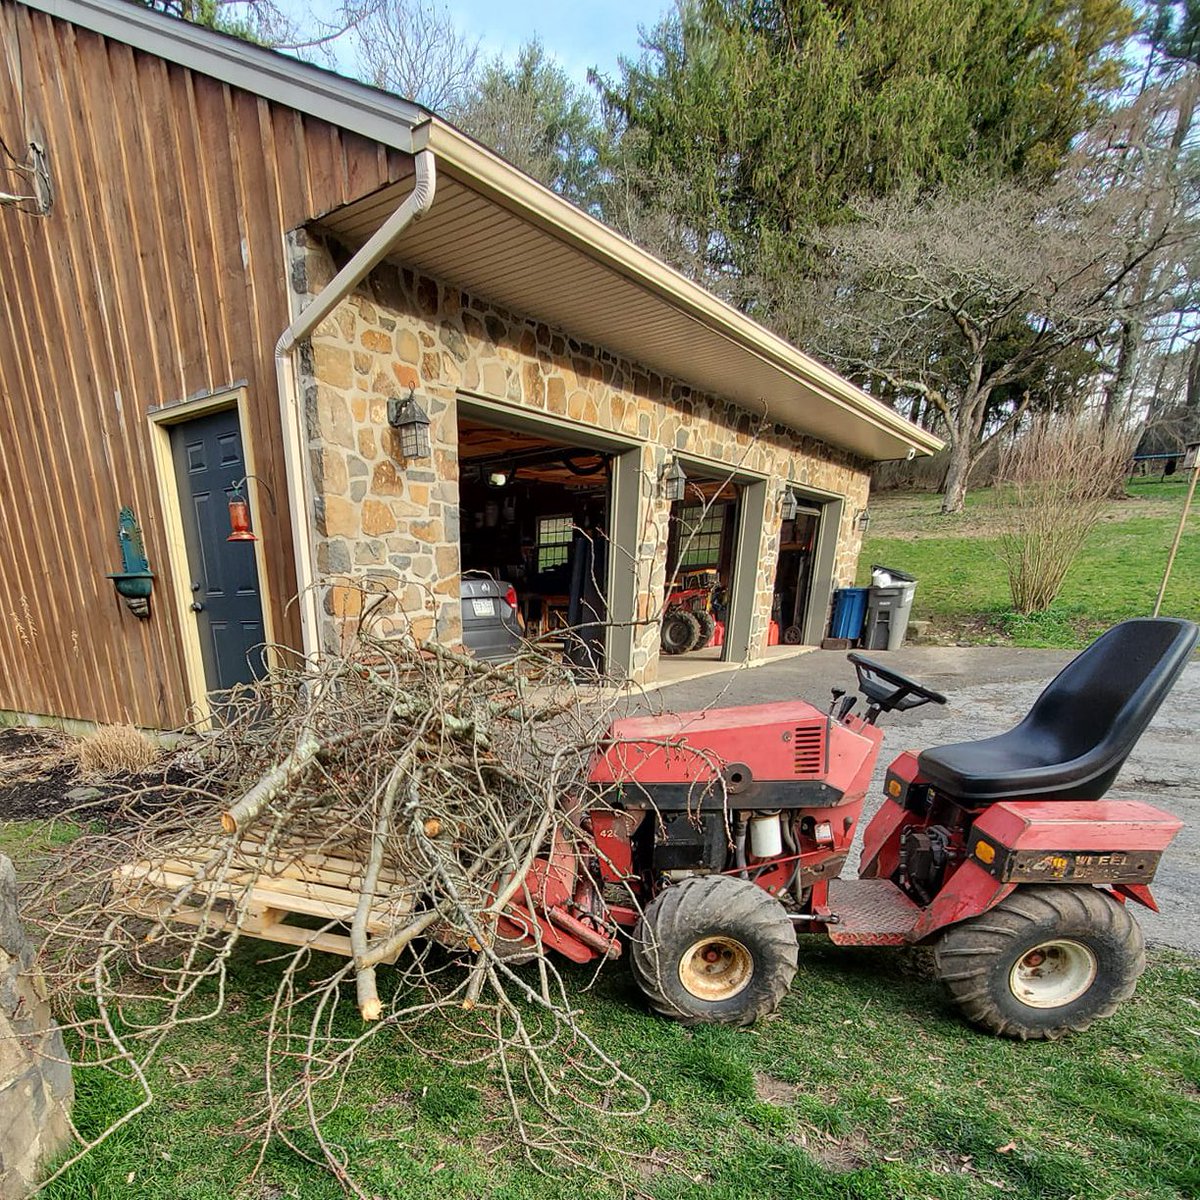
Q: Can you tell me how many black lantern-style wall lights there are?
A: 4